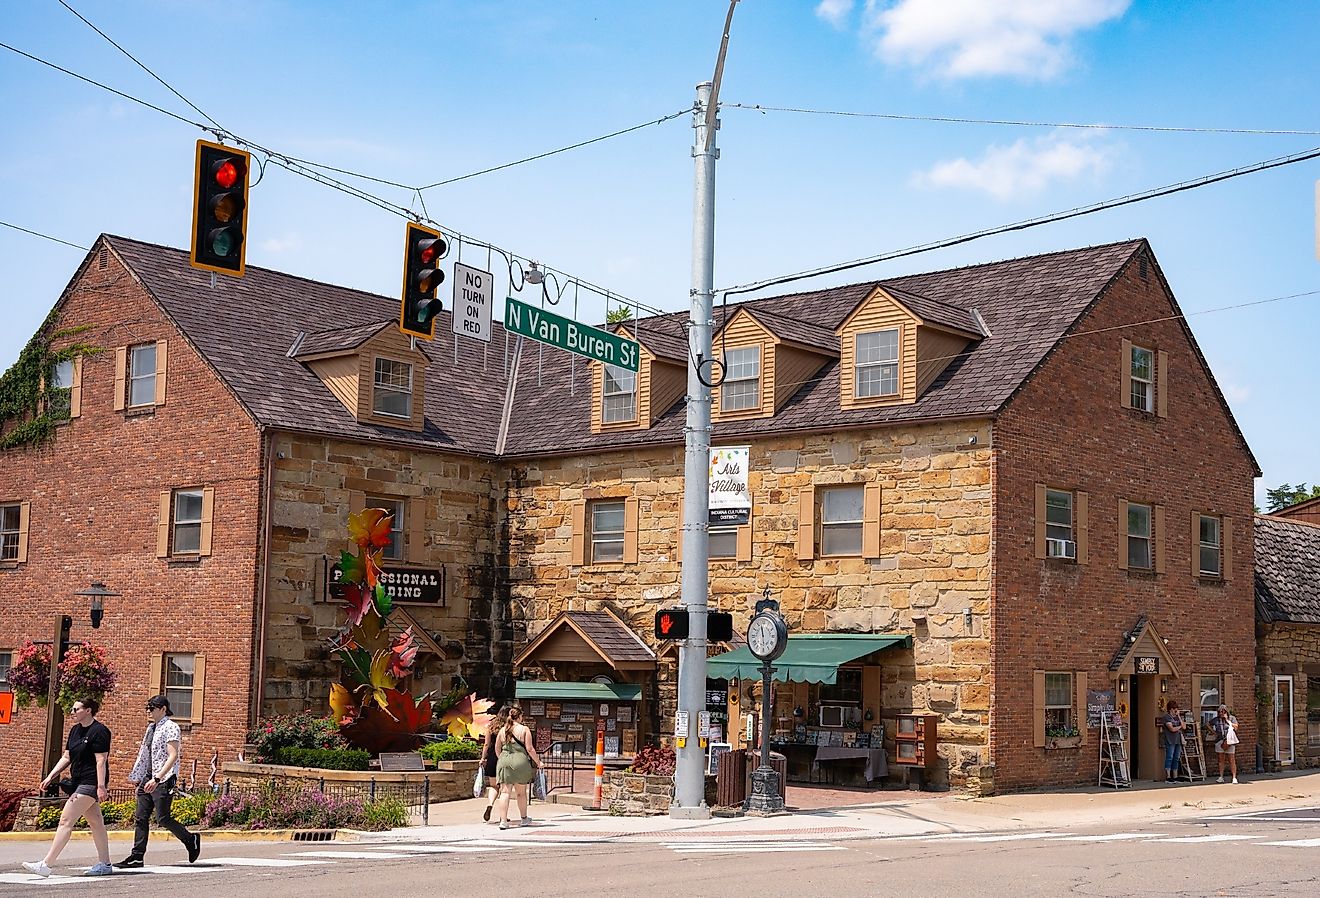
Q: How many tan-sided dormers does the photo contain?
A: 4